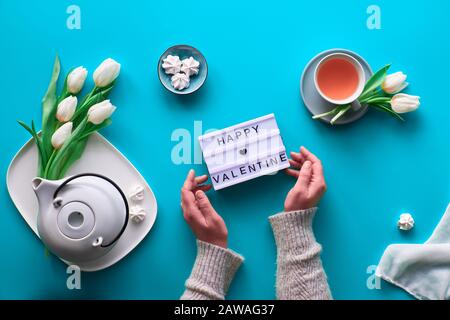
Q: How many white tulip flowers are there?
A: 7